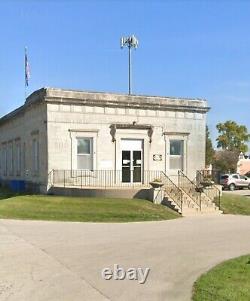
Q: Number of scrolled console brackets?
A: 2